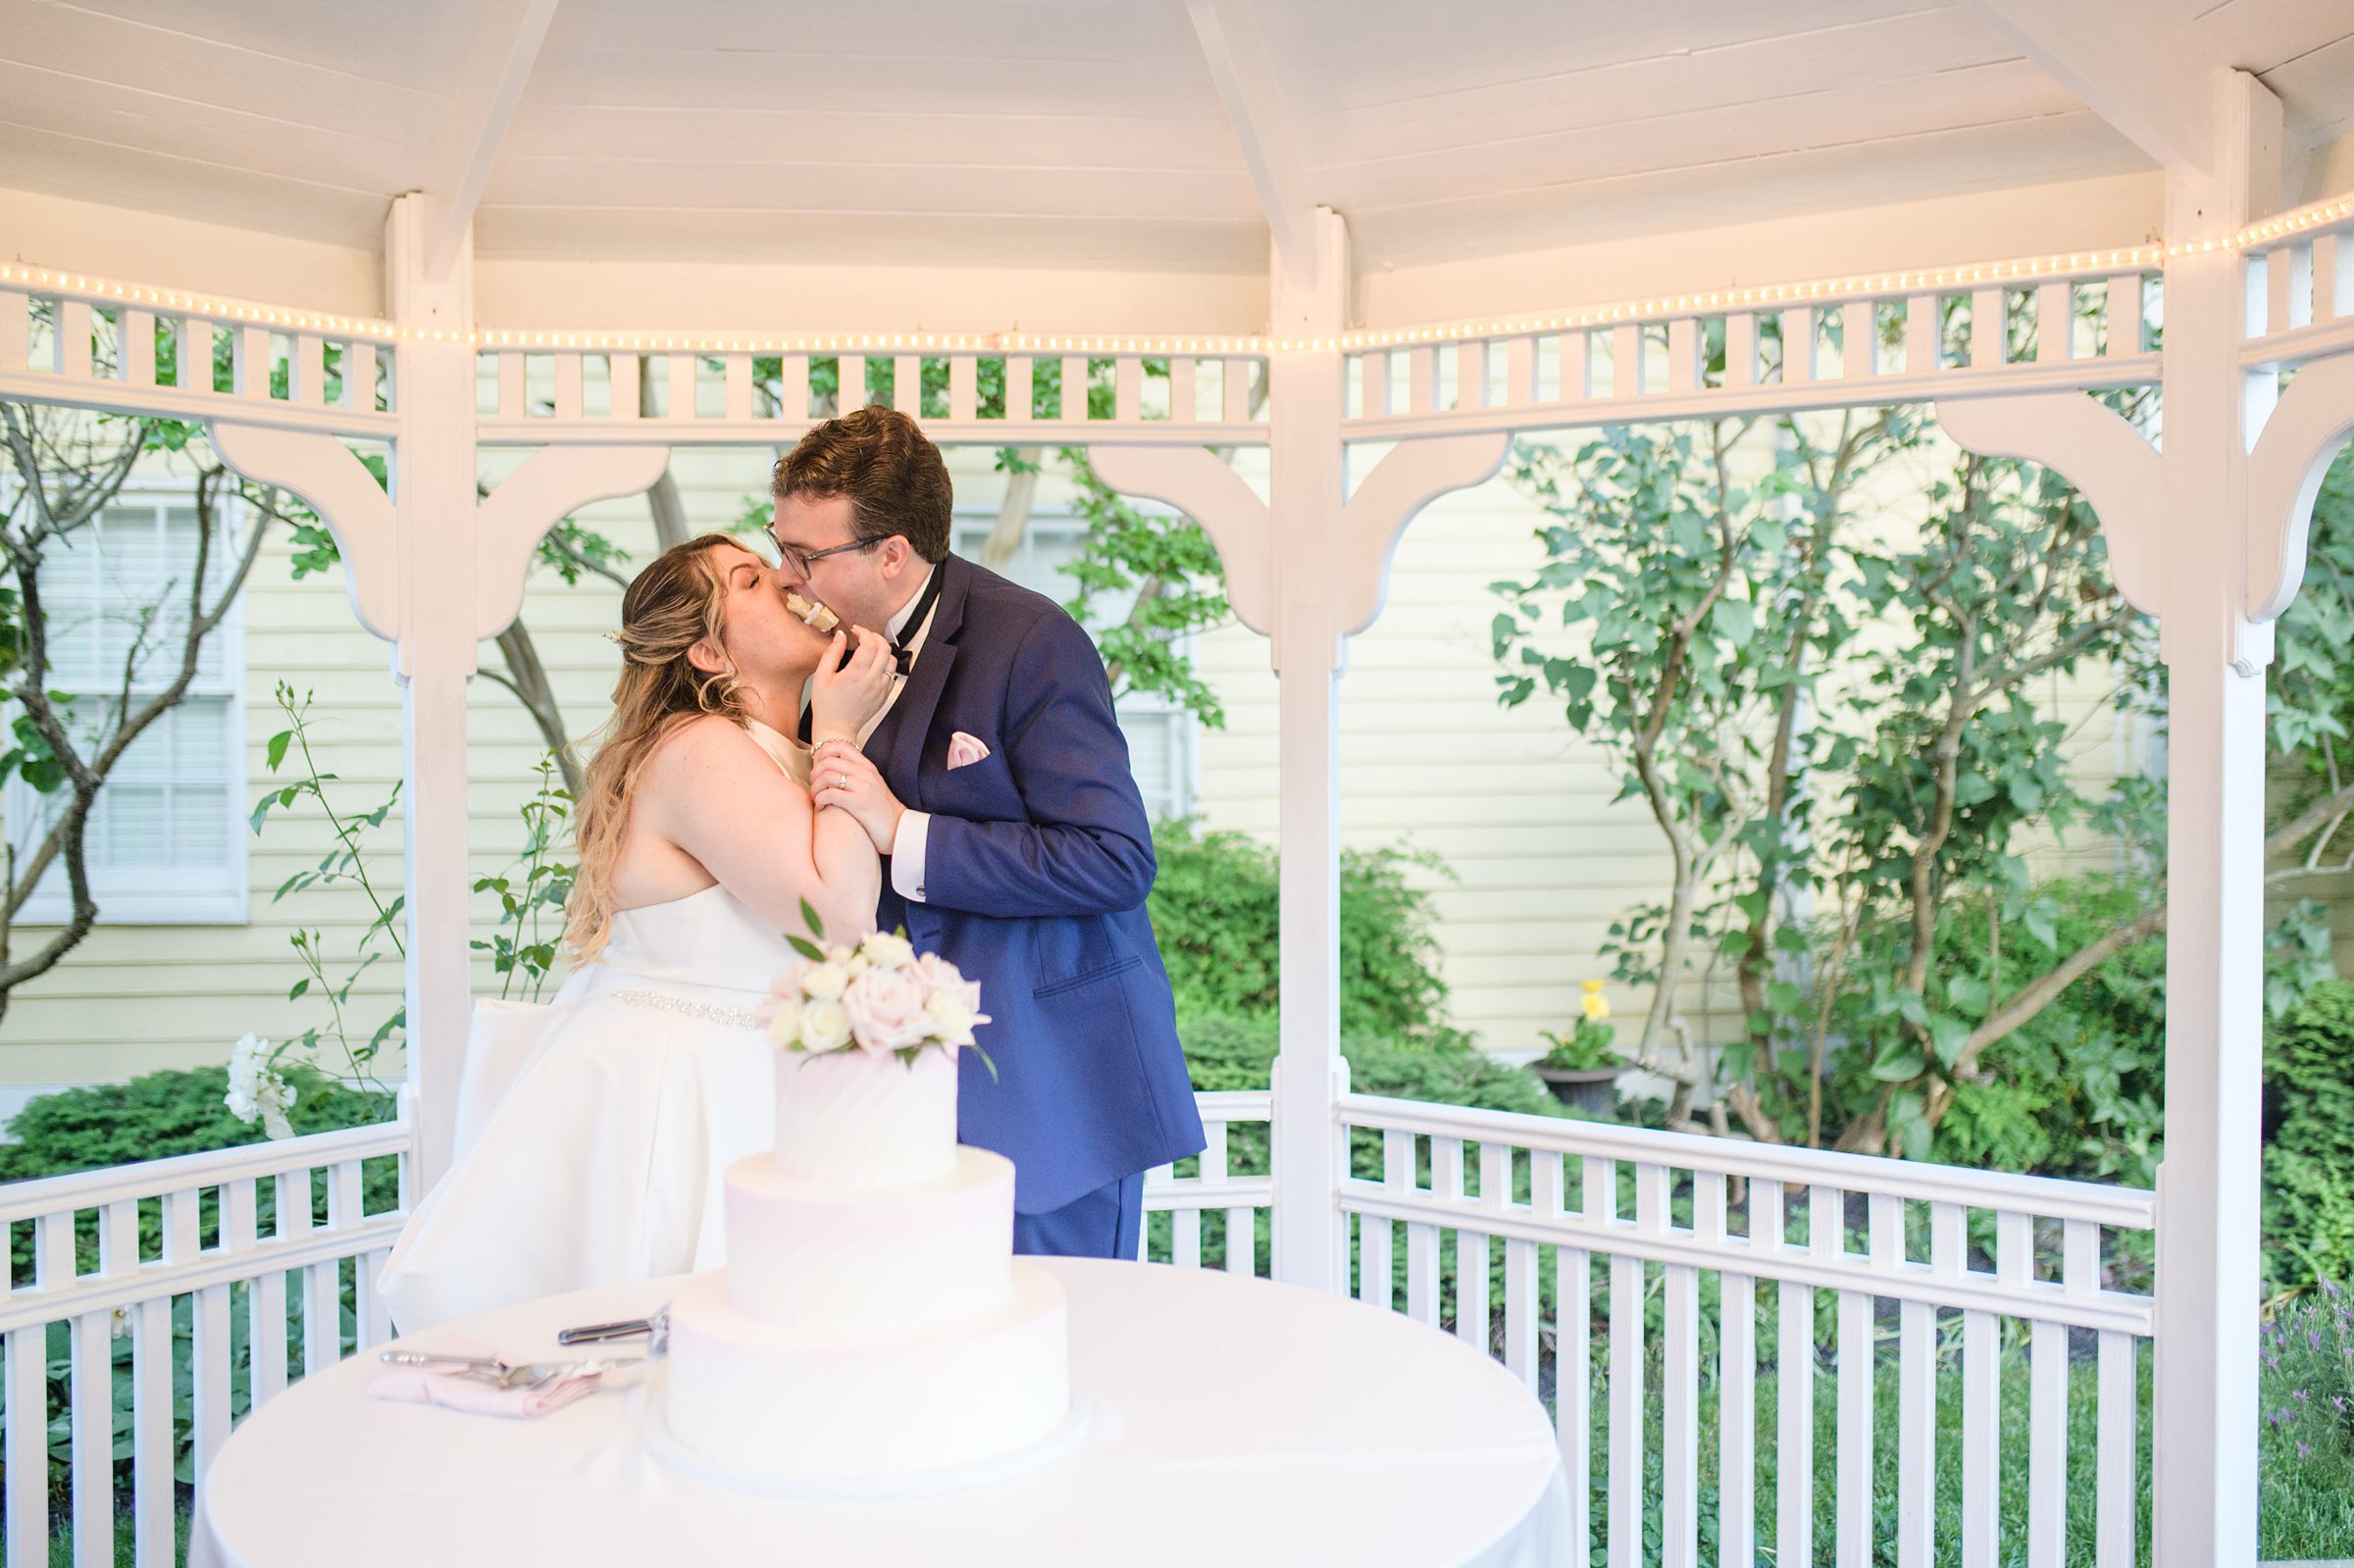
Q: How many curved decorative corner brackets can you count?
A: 6